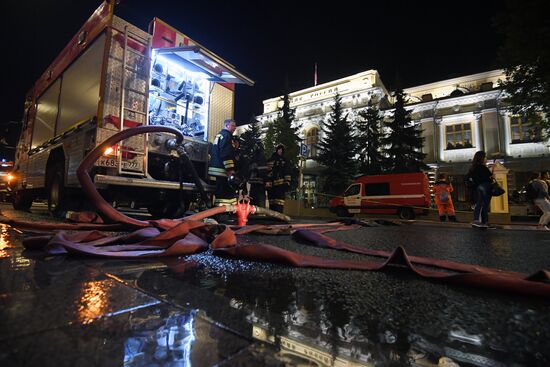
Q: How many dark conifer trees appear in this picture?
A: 5